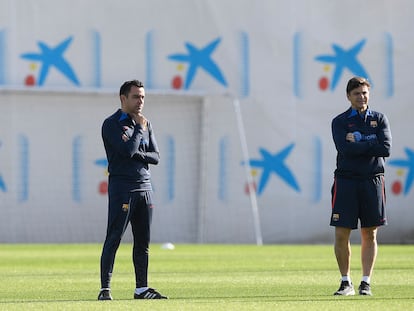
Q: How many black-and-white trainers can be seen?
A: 4